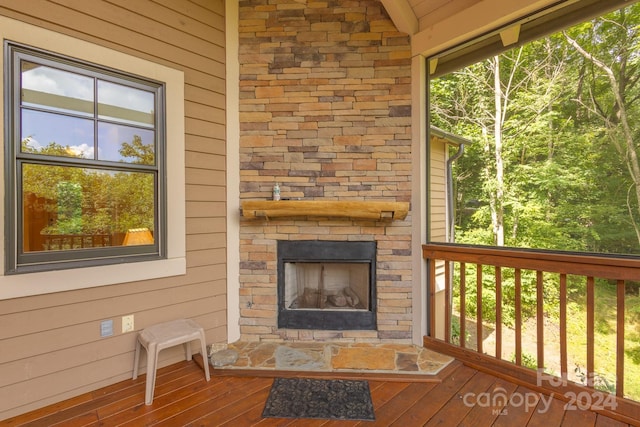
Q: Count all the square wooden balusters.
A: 10